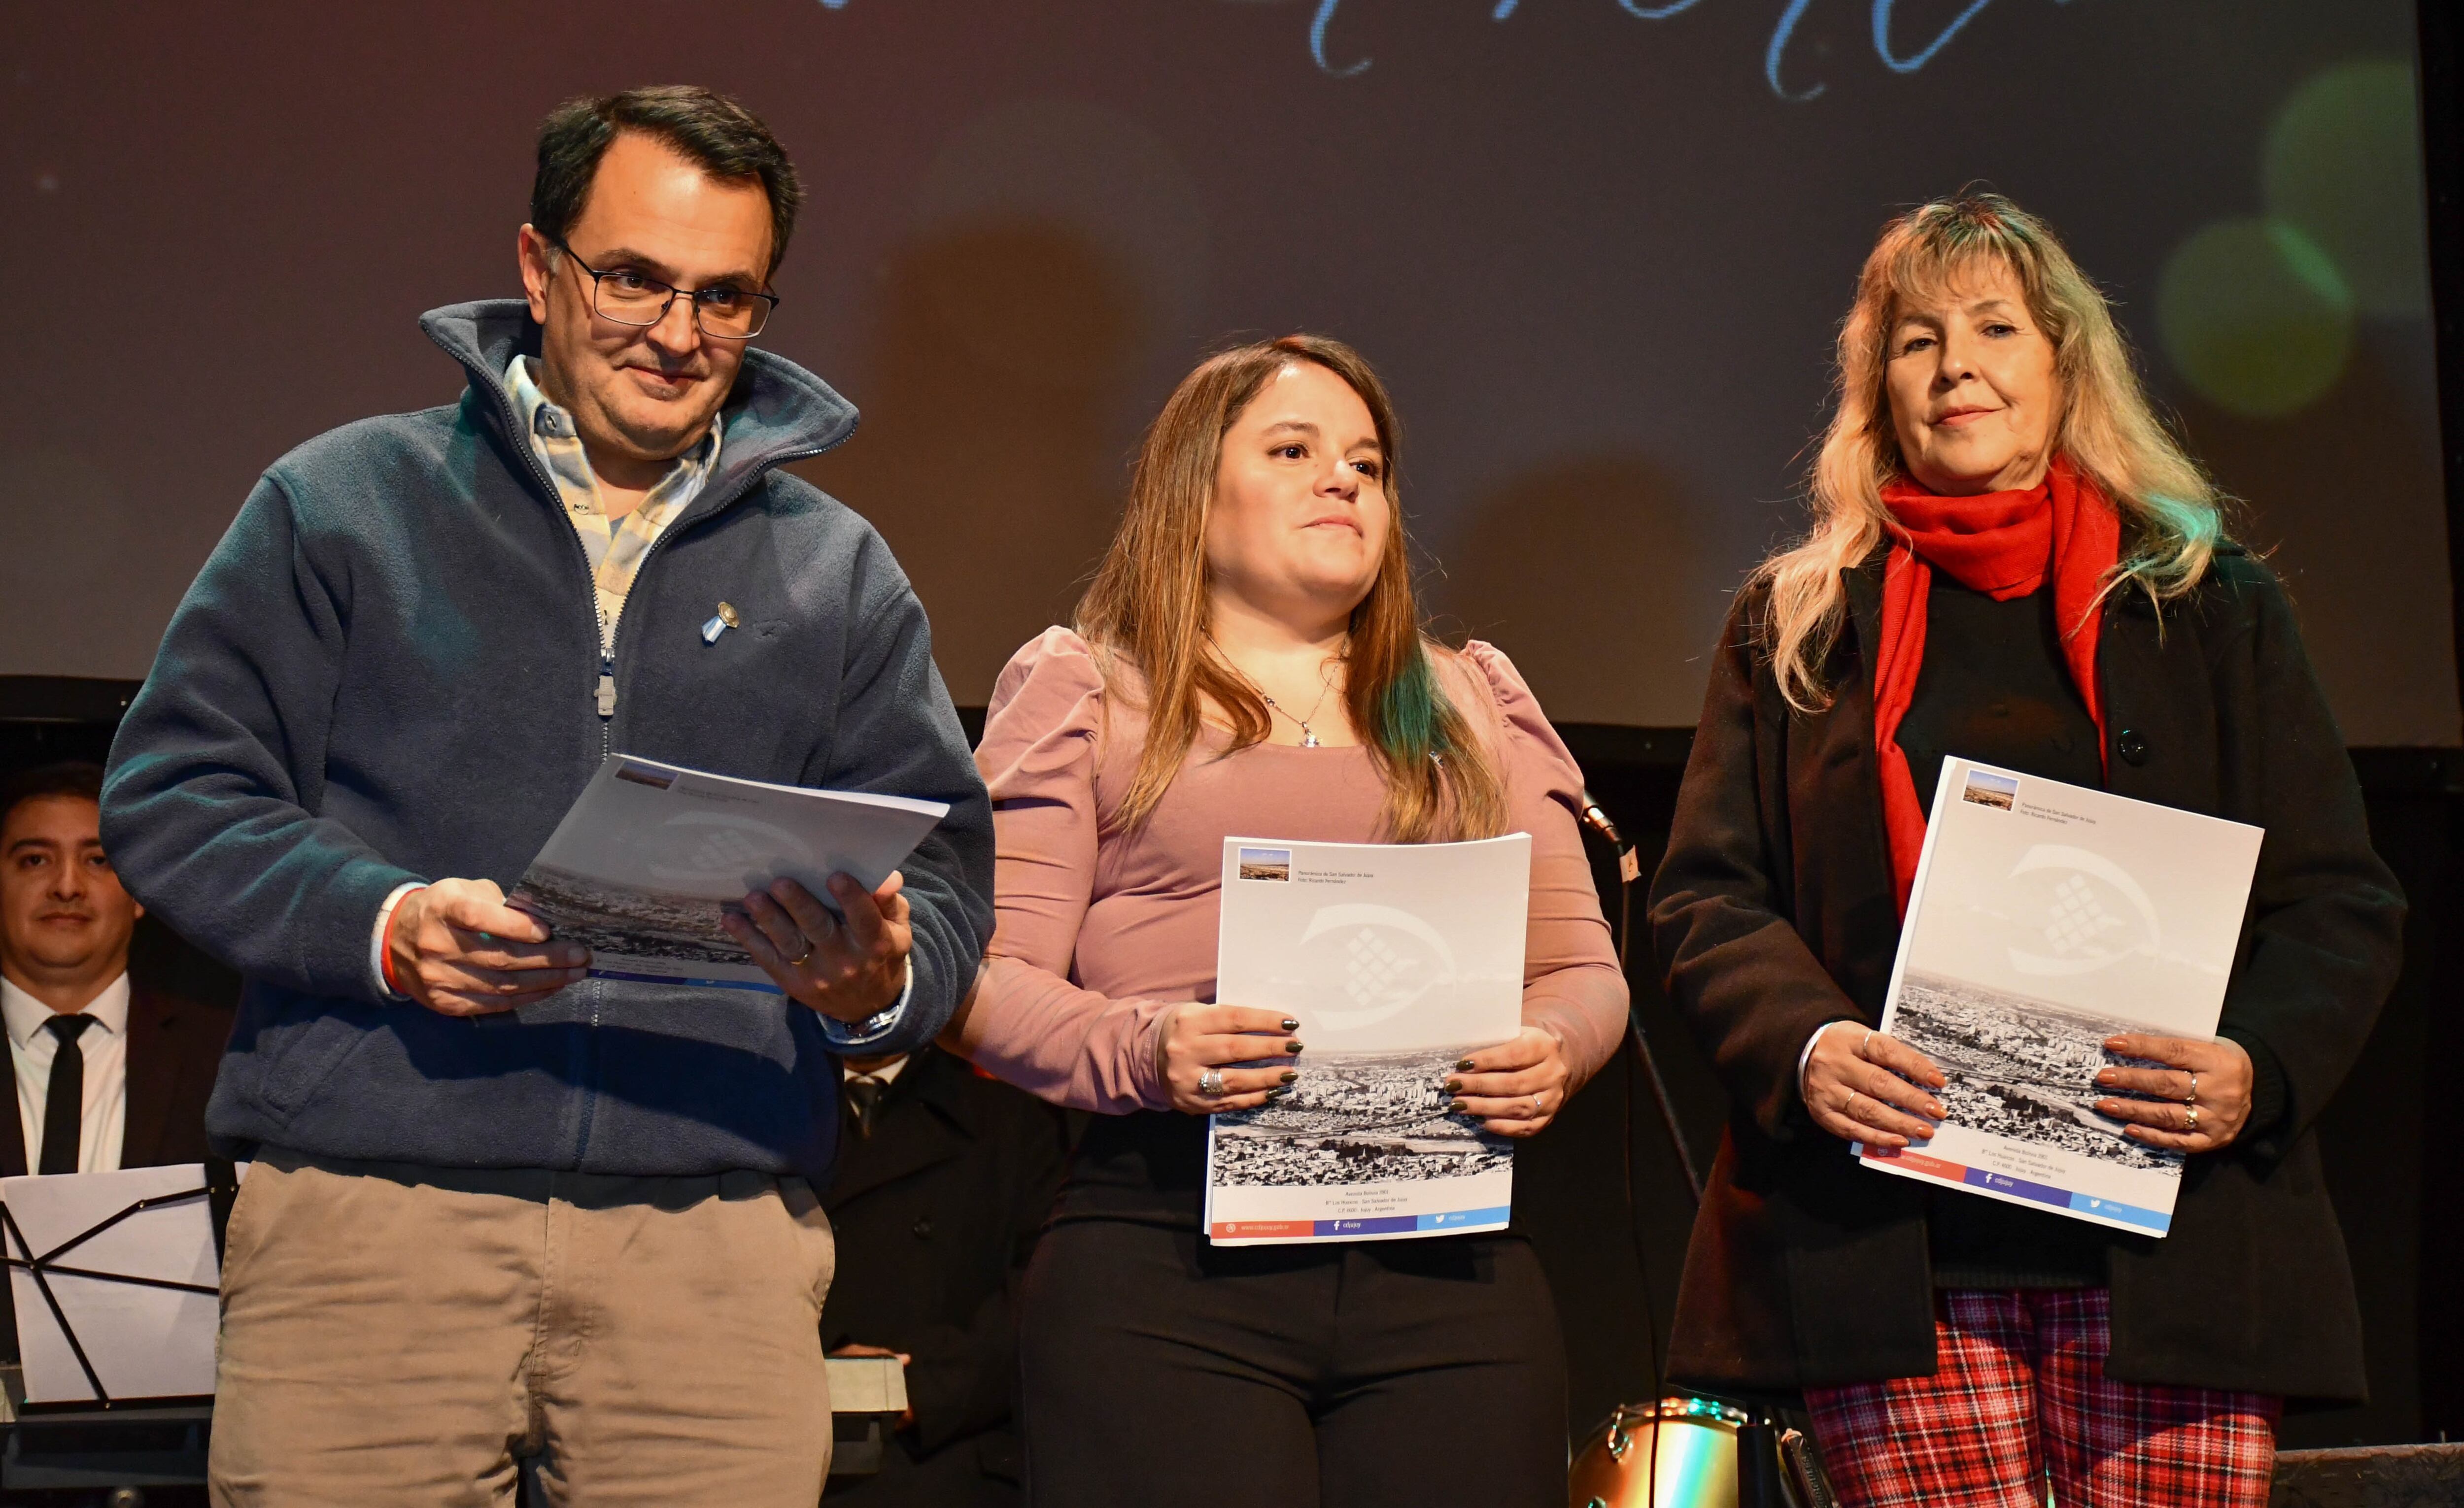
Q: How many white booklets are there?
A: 3